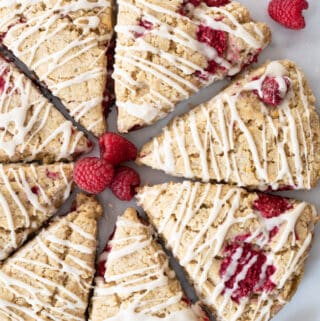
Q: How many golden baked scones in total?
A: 8